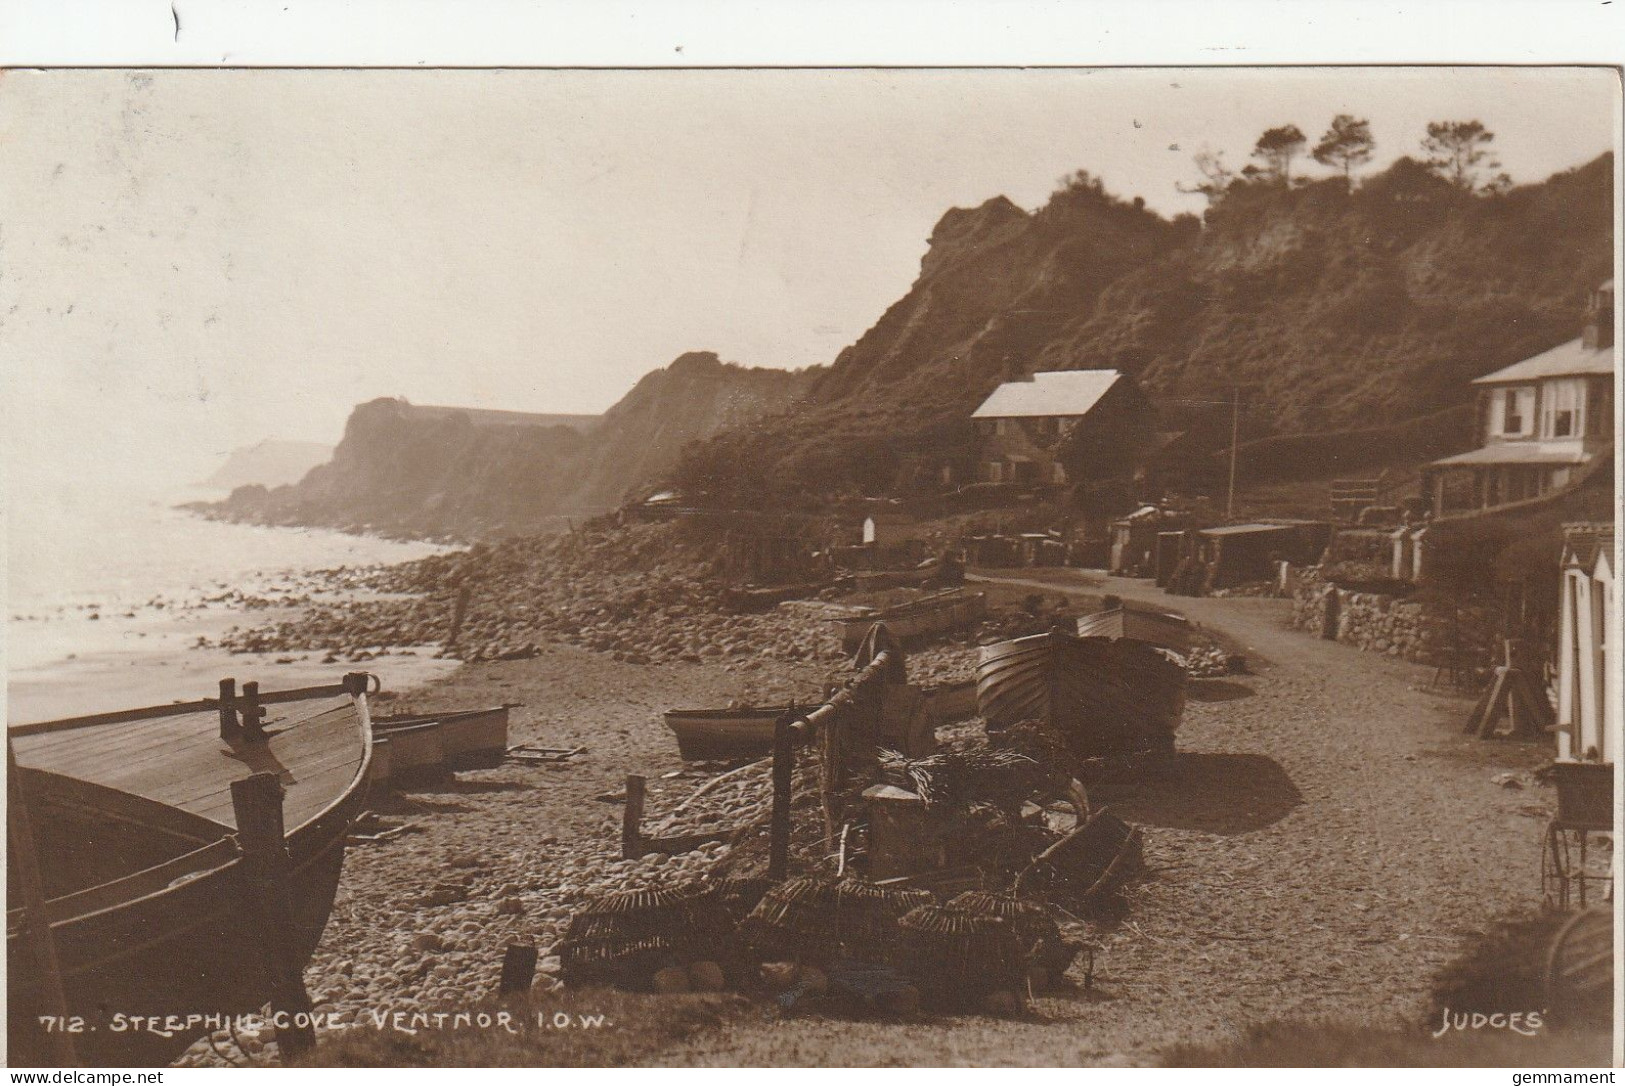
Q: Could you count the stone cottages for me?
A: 2